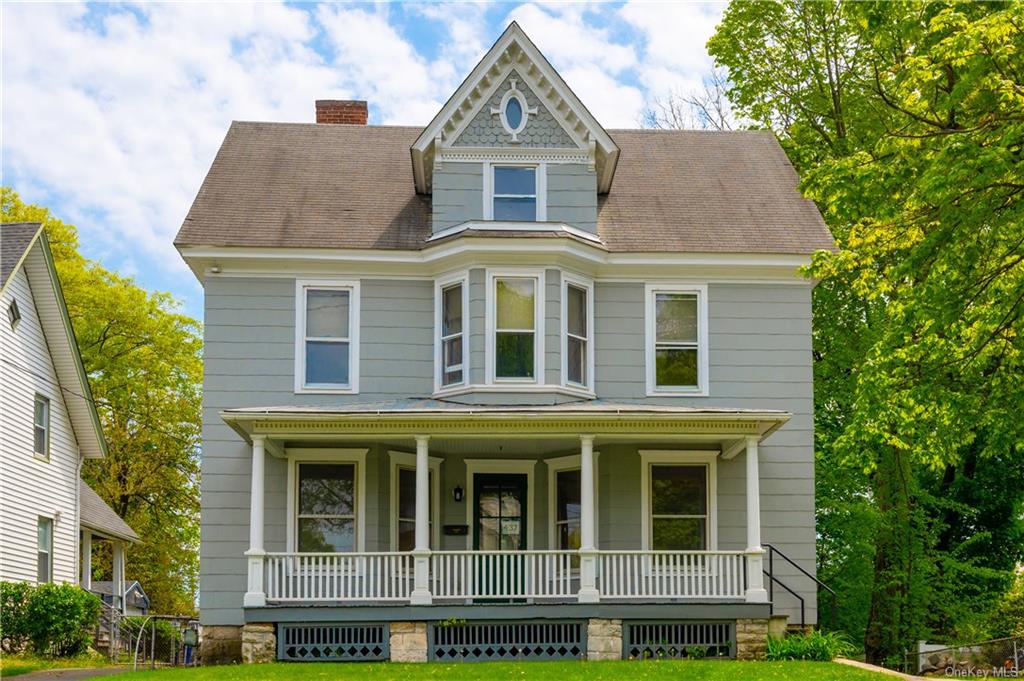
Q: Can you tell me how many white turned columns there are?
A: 4